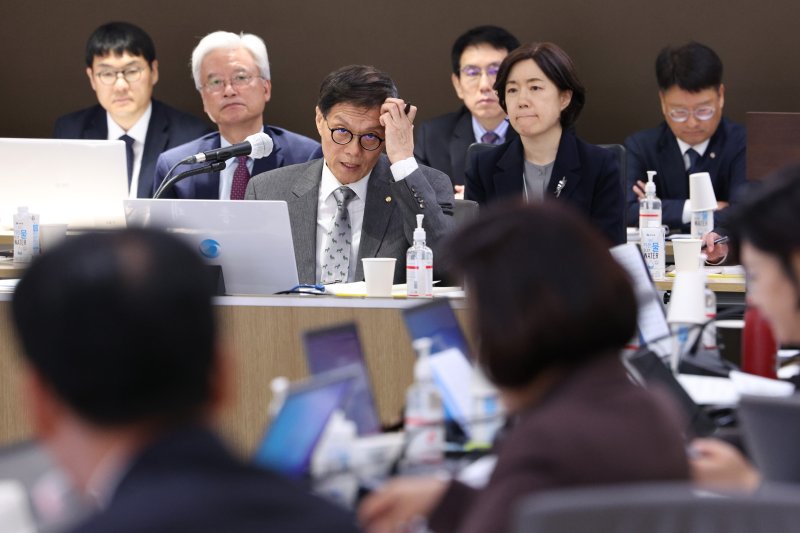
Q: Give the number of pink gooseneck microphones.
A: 0